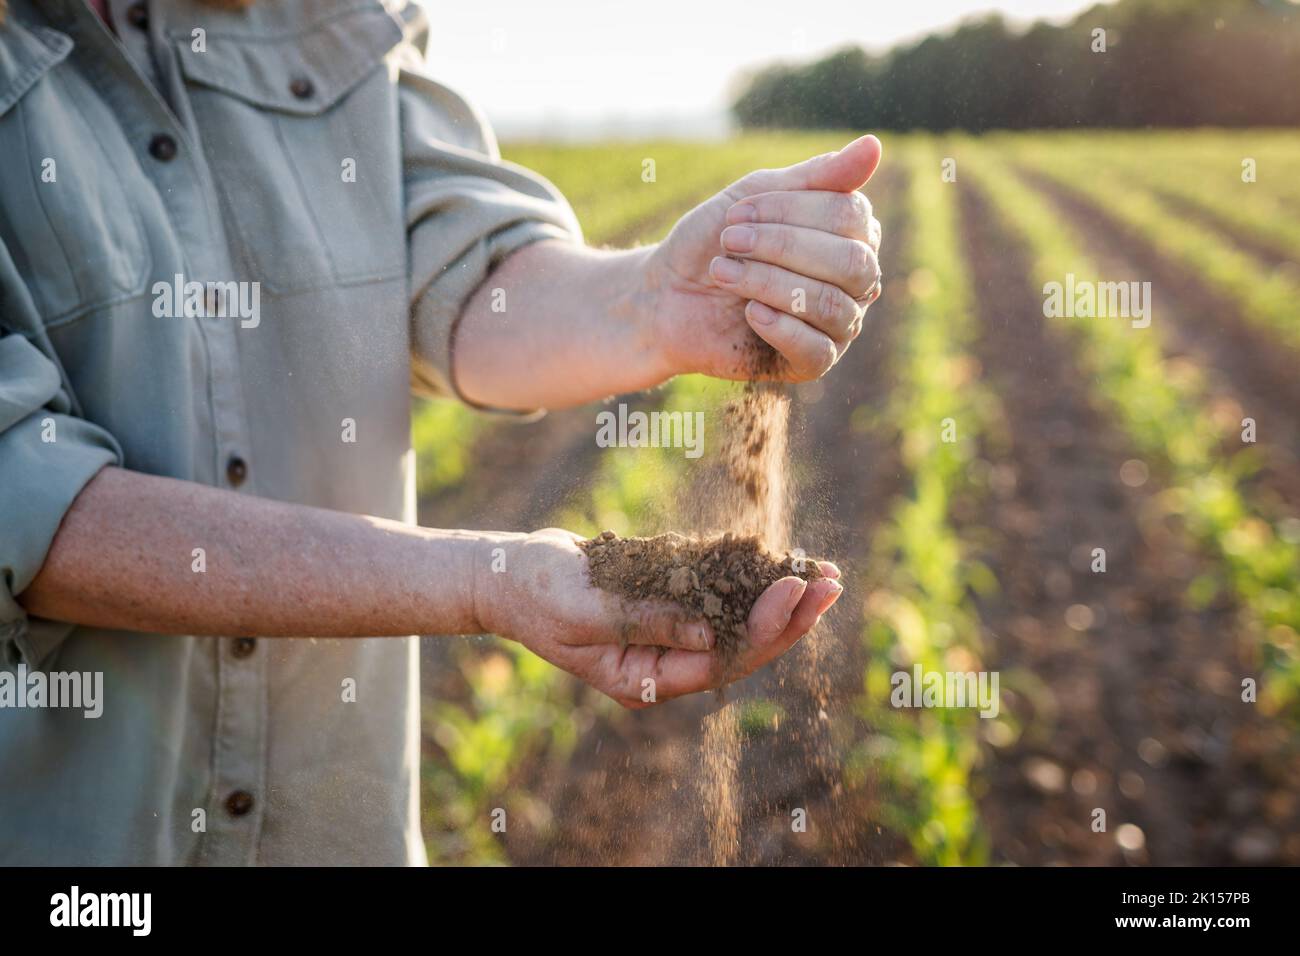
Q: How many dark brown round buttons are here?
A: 7